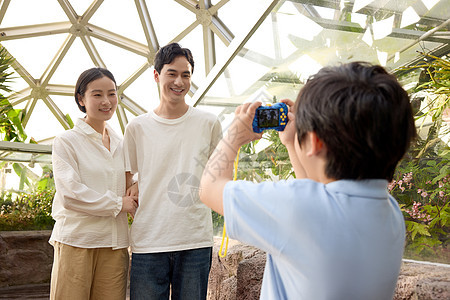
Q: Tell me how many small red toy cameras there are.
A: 0